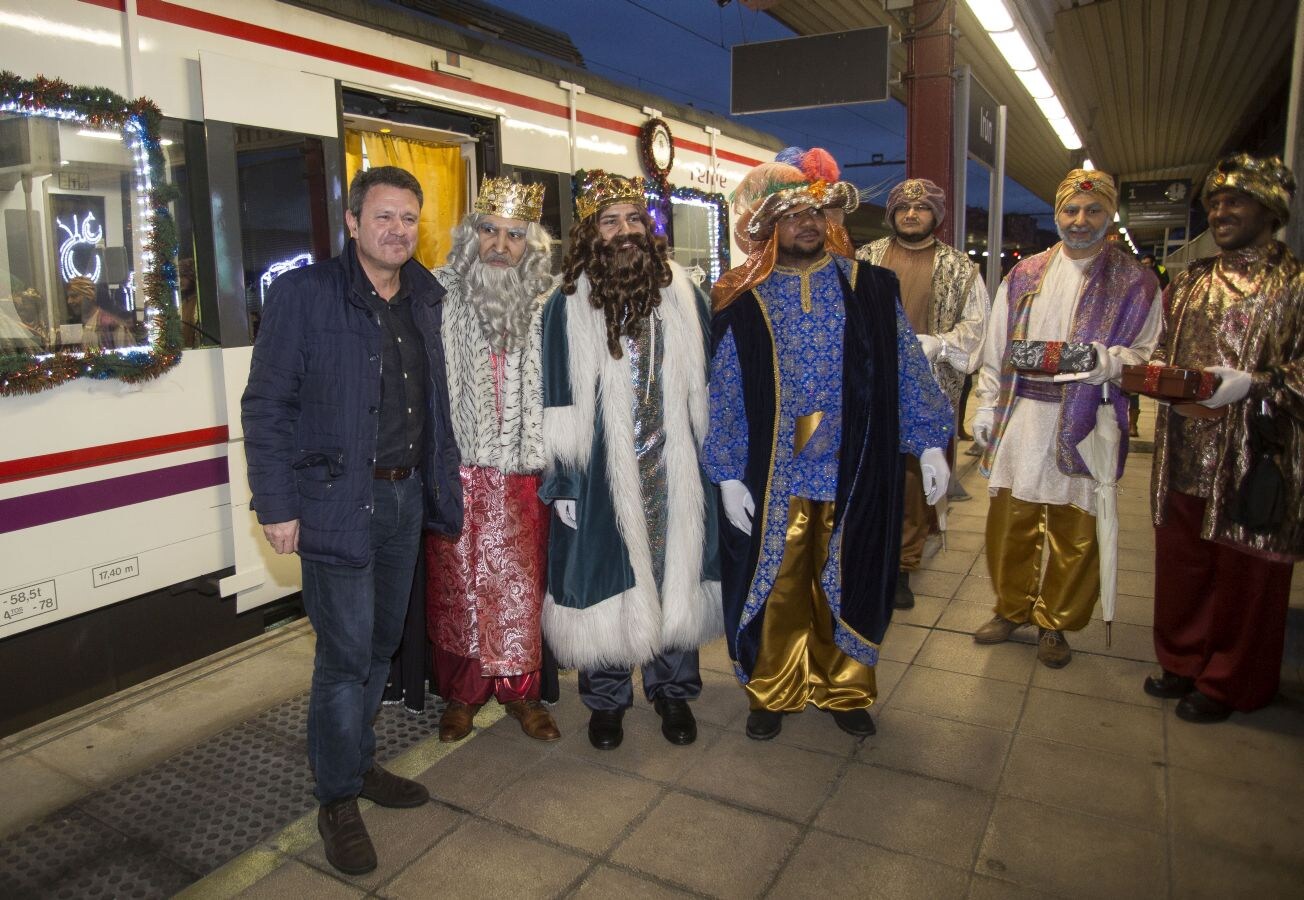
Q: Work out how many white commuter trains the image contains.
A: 1